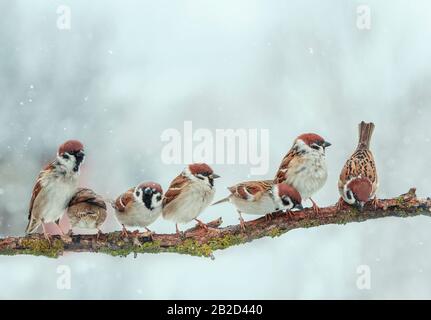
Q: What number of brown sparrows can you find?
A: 7